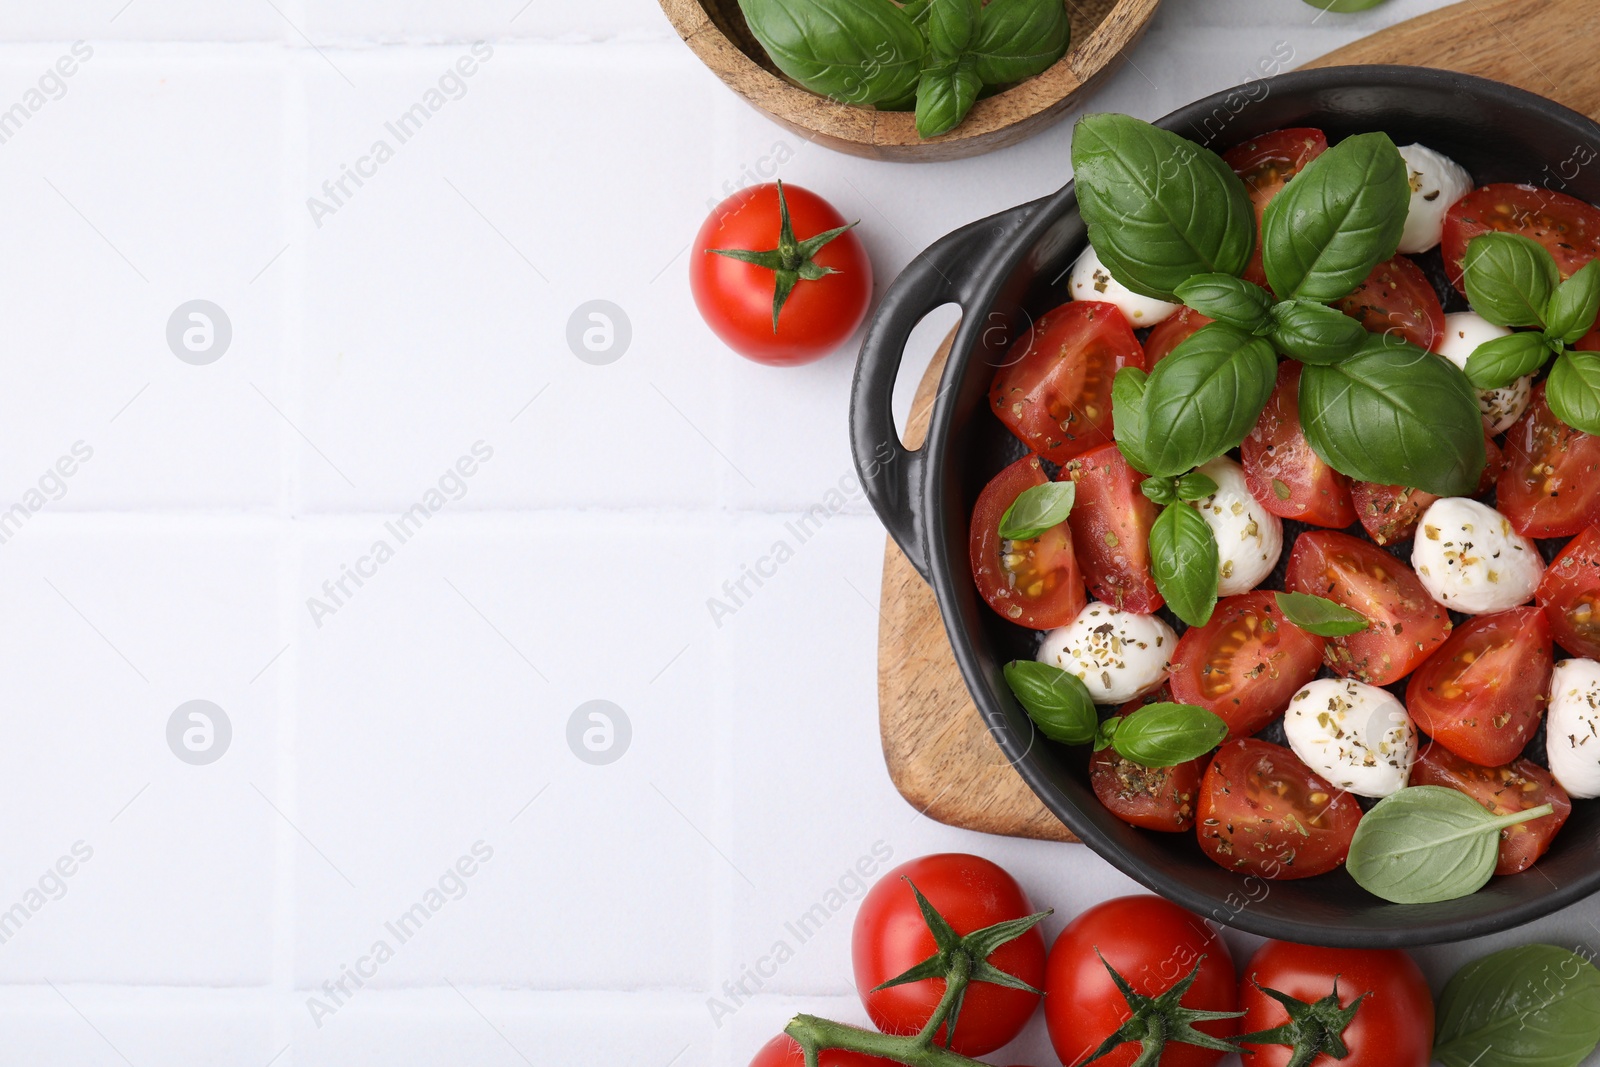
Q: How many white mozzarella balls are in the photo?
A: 8